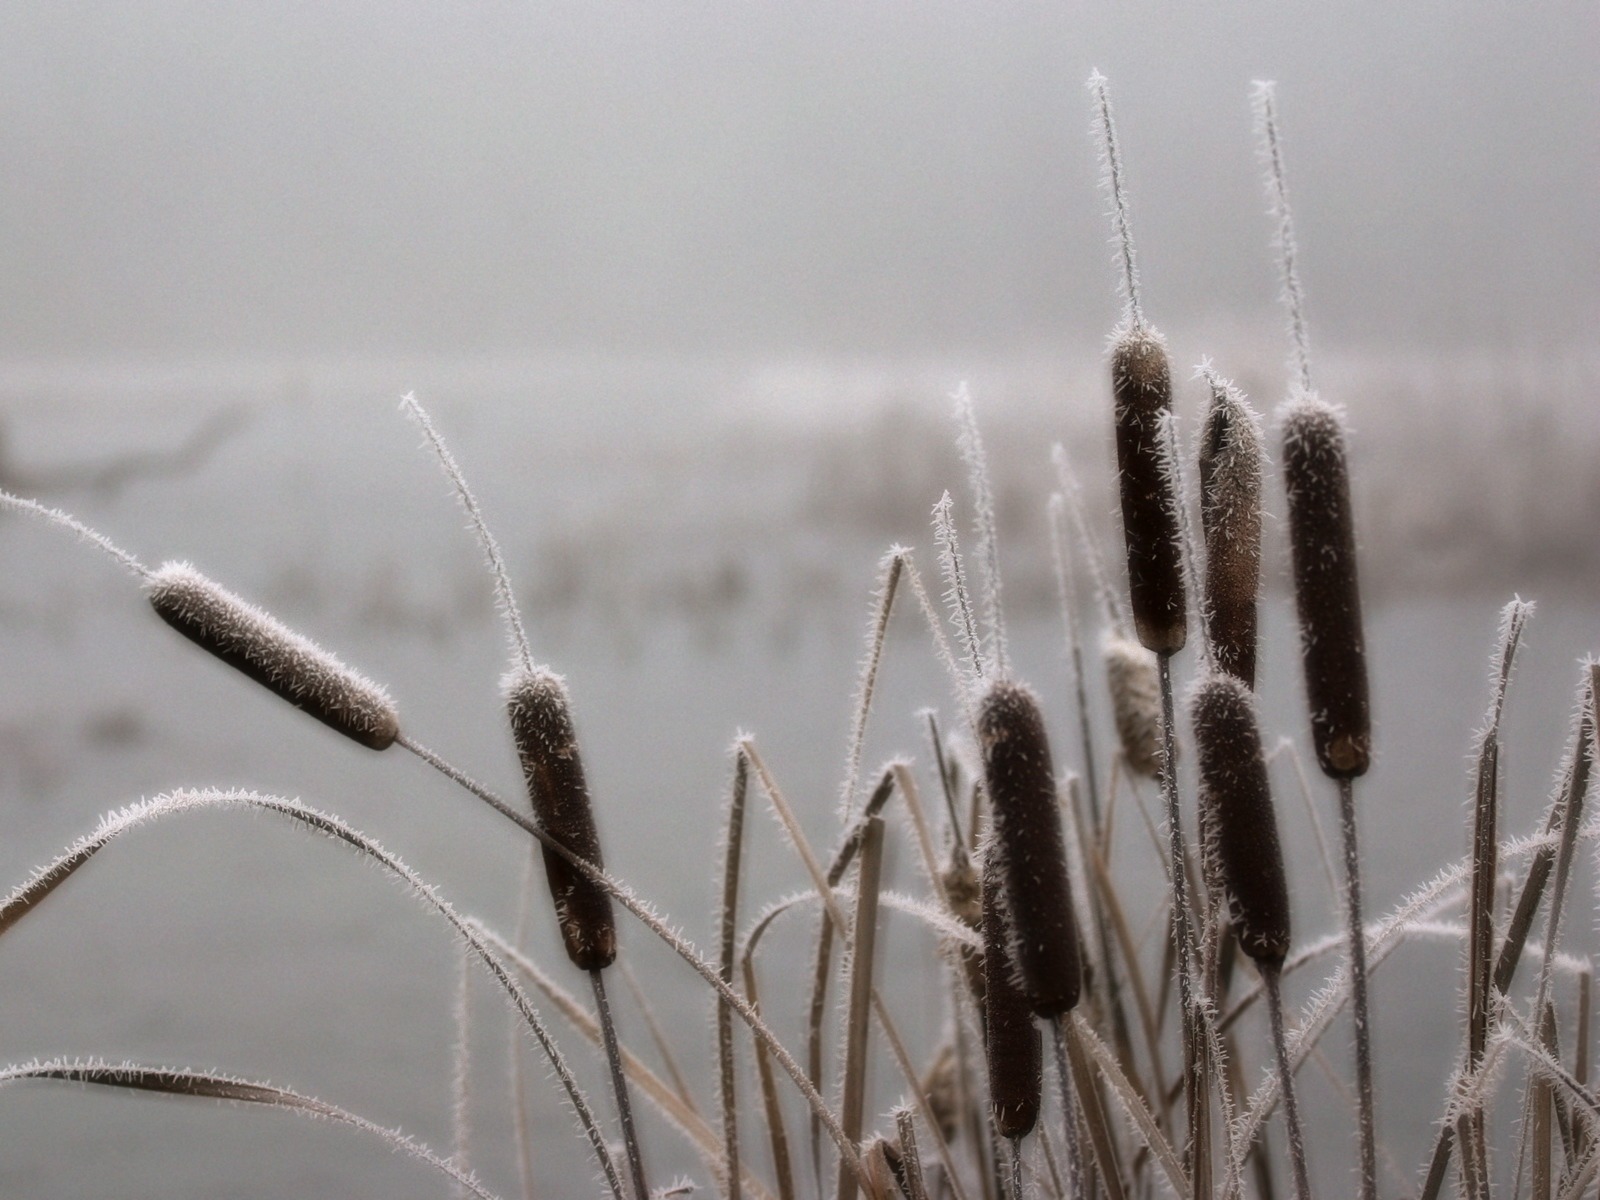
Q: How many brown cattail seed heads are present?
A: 8